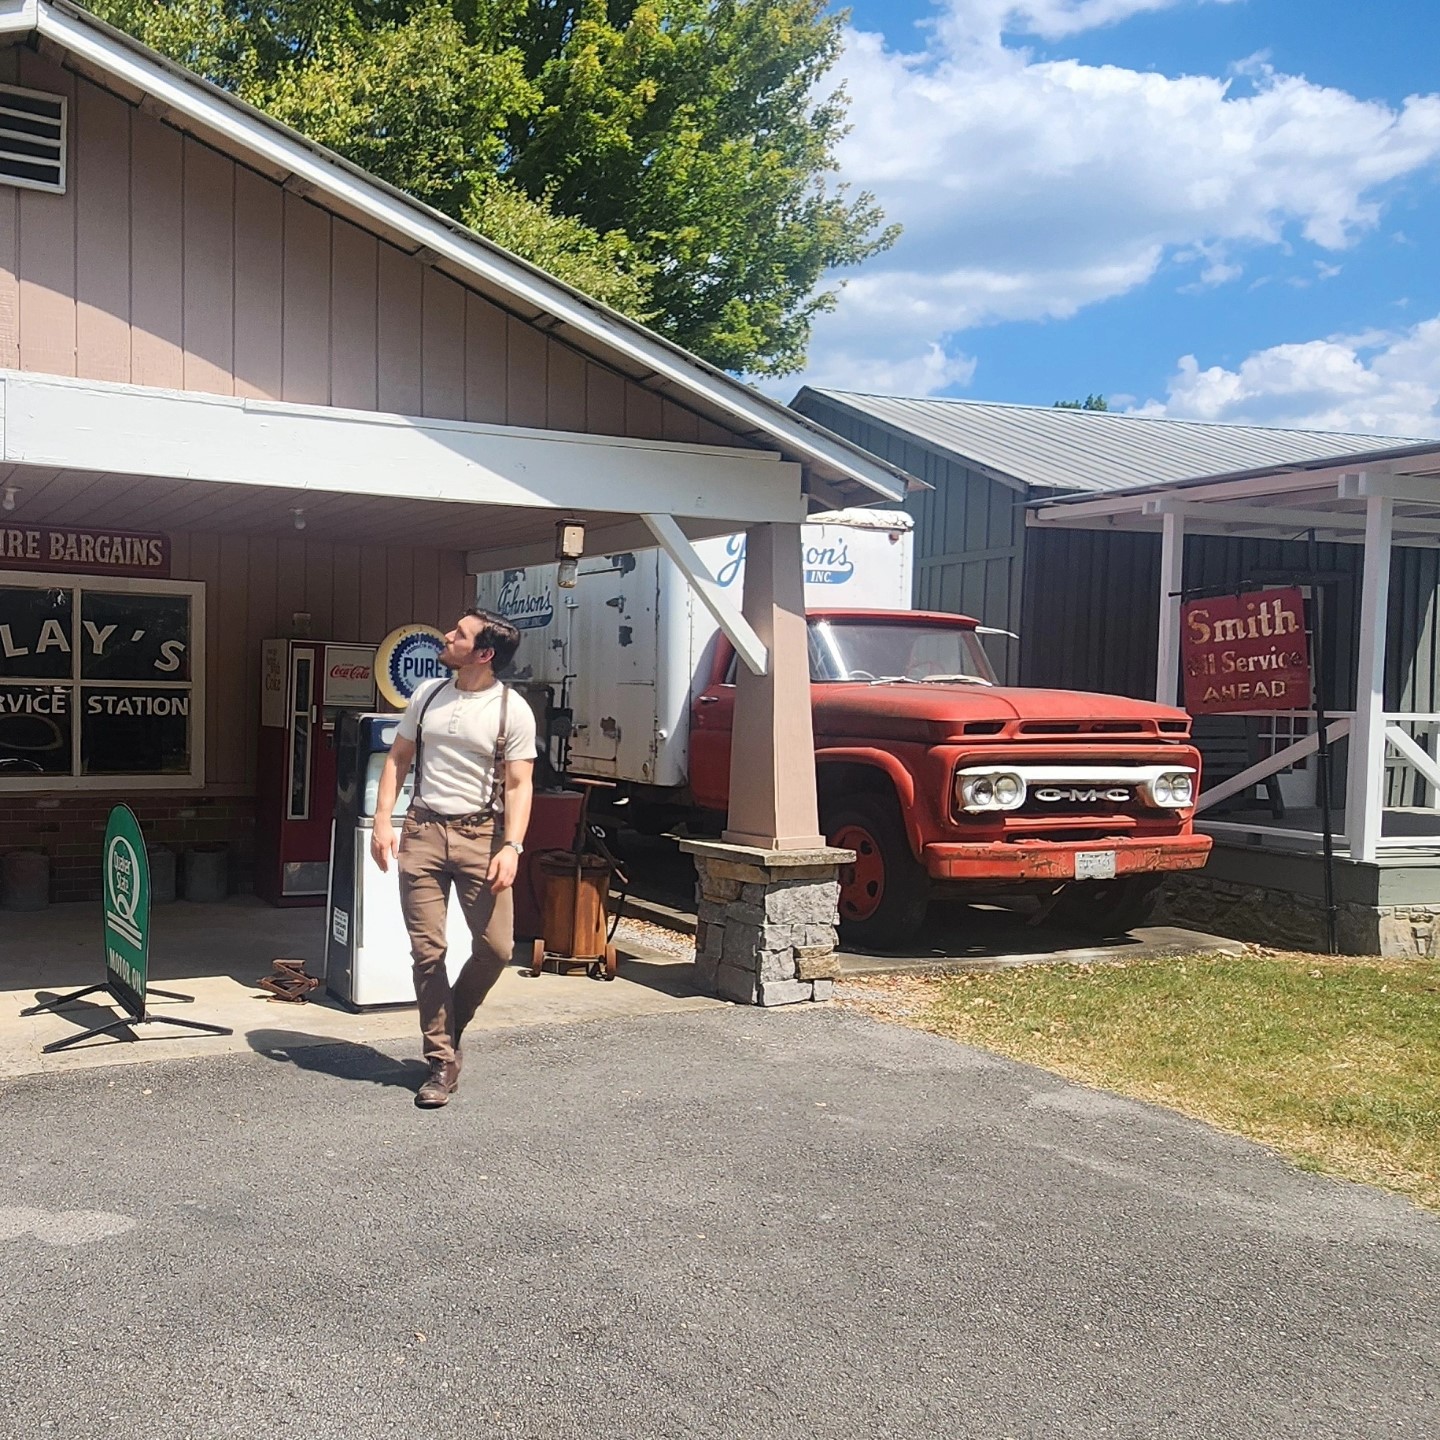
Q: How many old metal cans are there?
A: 3